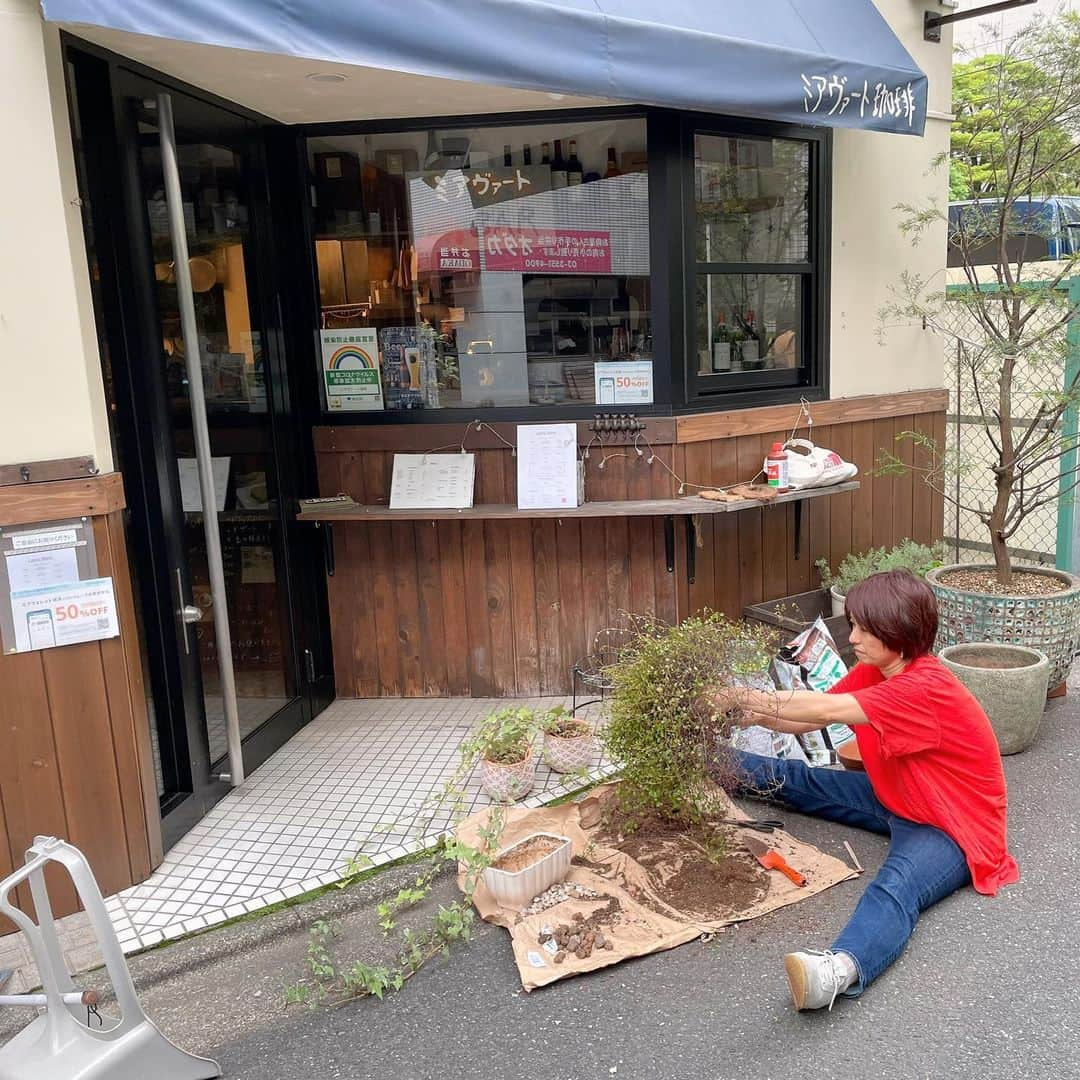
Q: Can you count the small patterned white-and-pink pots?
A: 2